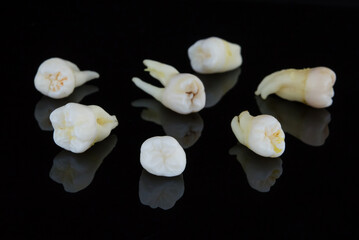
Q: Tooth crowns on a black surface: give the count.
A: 7